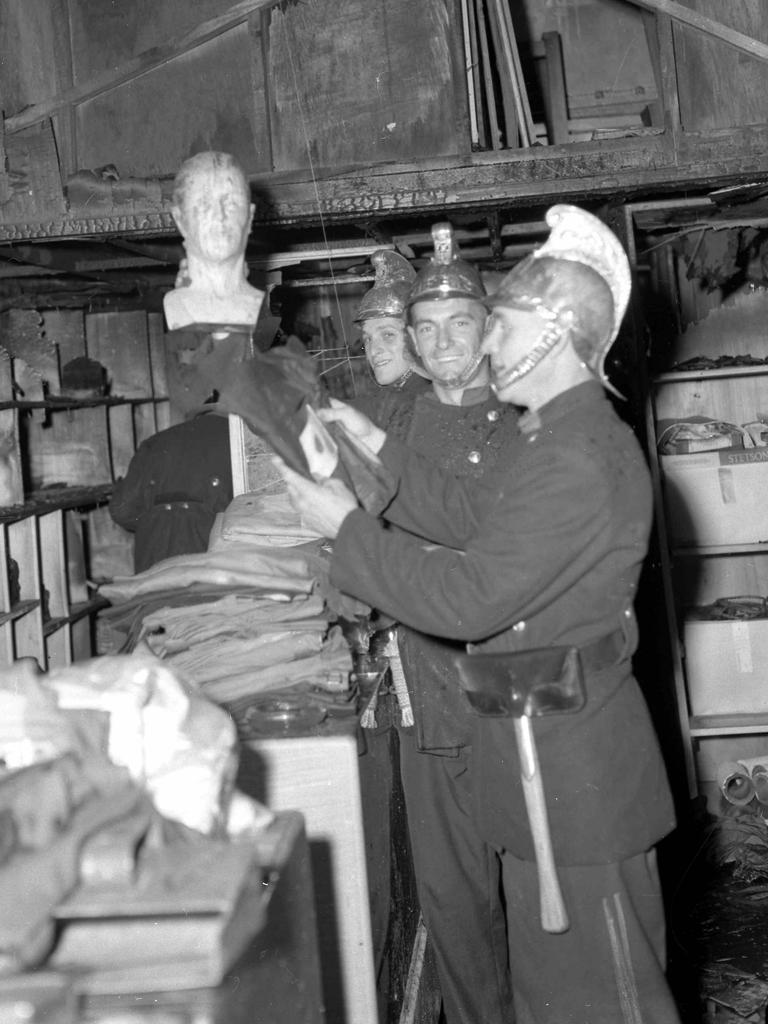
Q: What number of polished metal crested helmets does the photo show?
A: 3